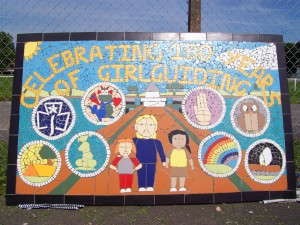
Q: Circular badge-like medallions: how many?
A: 8